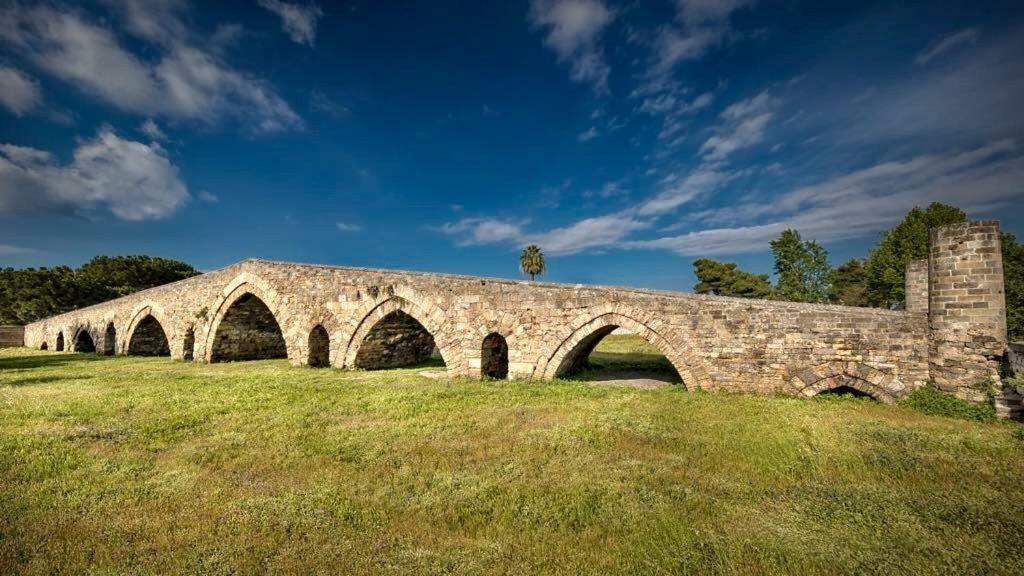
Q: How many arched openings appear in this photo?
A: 12